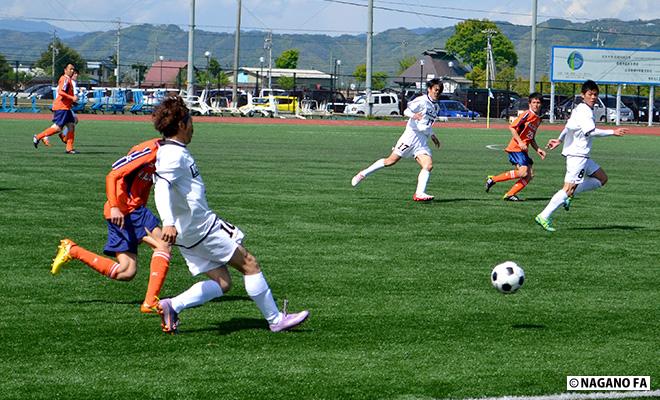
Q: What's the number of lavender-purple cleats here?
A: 2